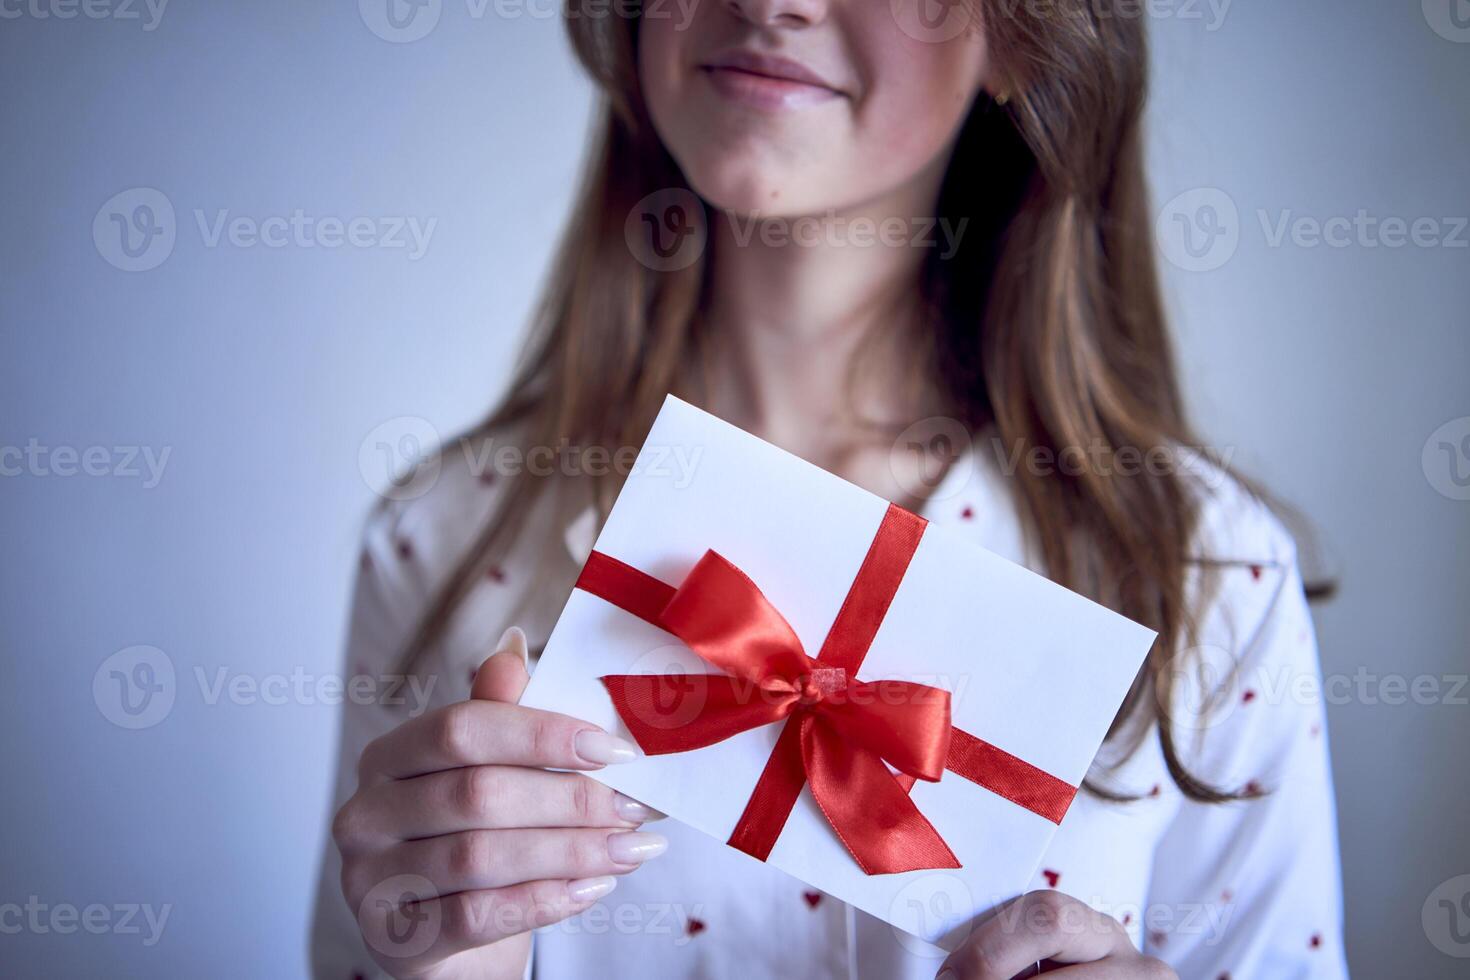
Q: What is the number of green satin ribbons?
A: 0